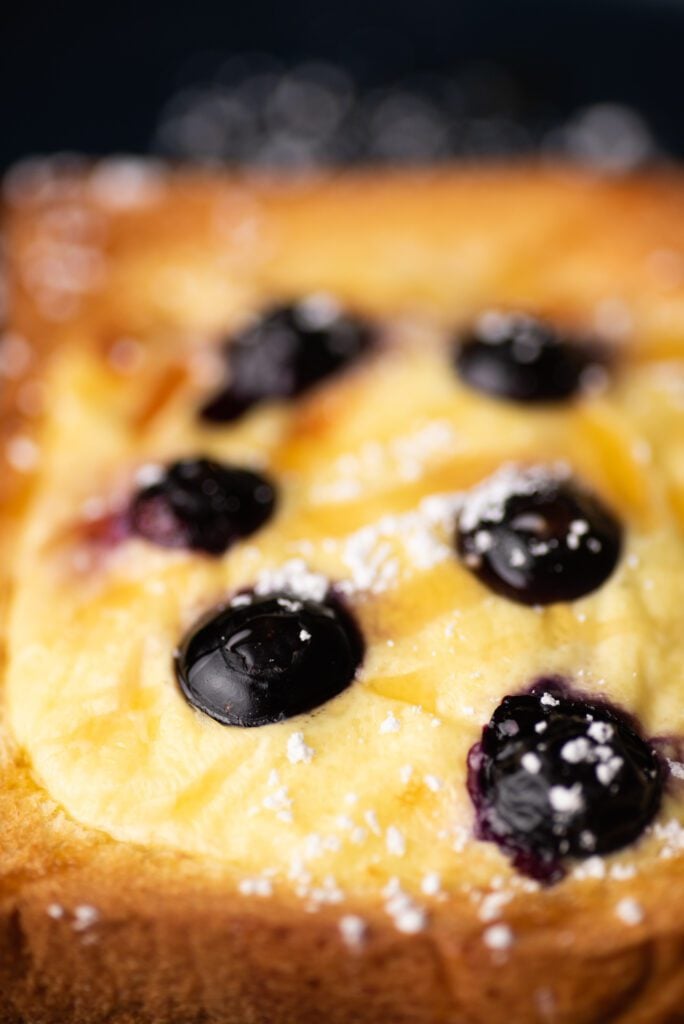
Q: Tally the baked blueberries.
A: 6